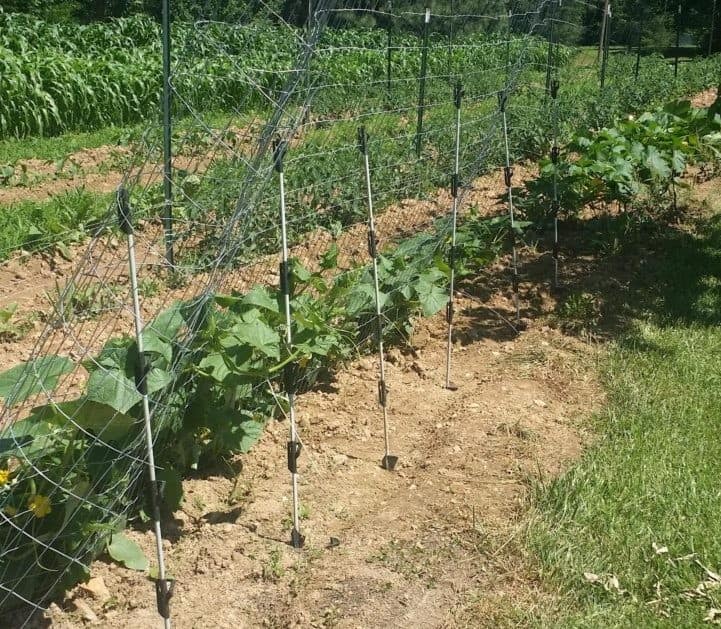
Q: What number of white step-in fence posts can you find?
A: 6